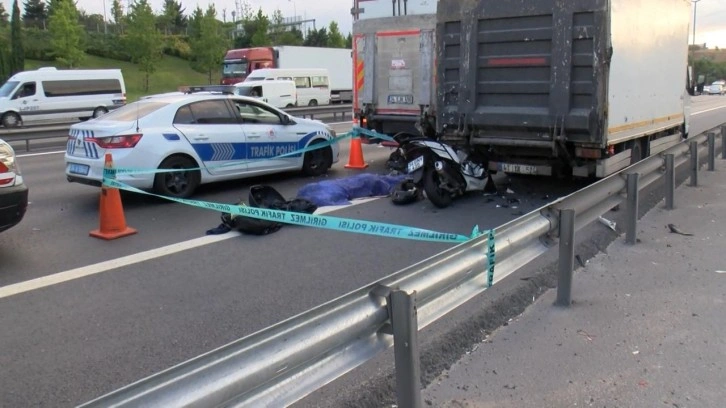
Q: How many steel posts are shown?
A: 7